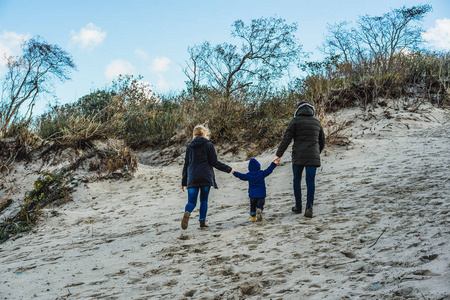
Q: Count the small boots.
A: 2